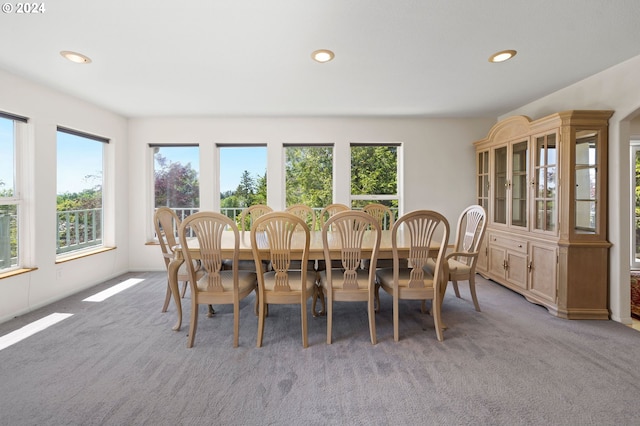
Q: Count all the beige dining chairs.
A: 10